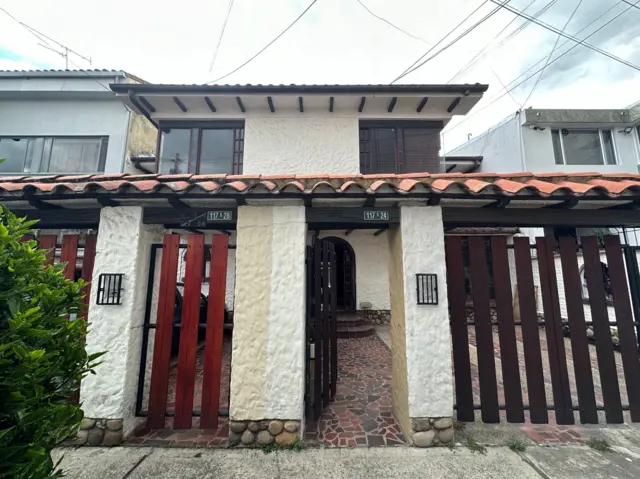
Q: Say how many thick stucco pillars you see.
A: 3